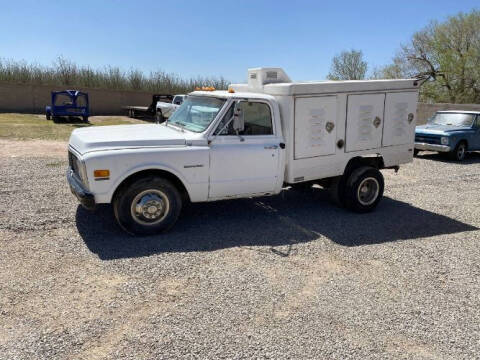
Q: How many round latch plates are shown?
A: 3